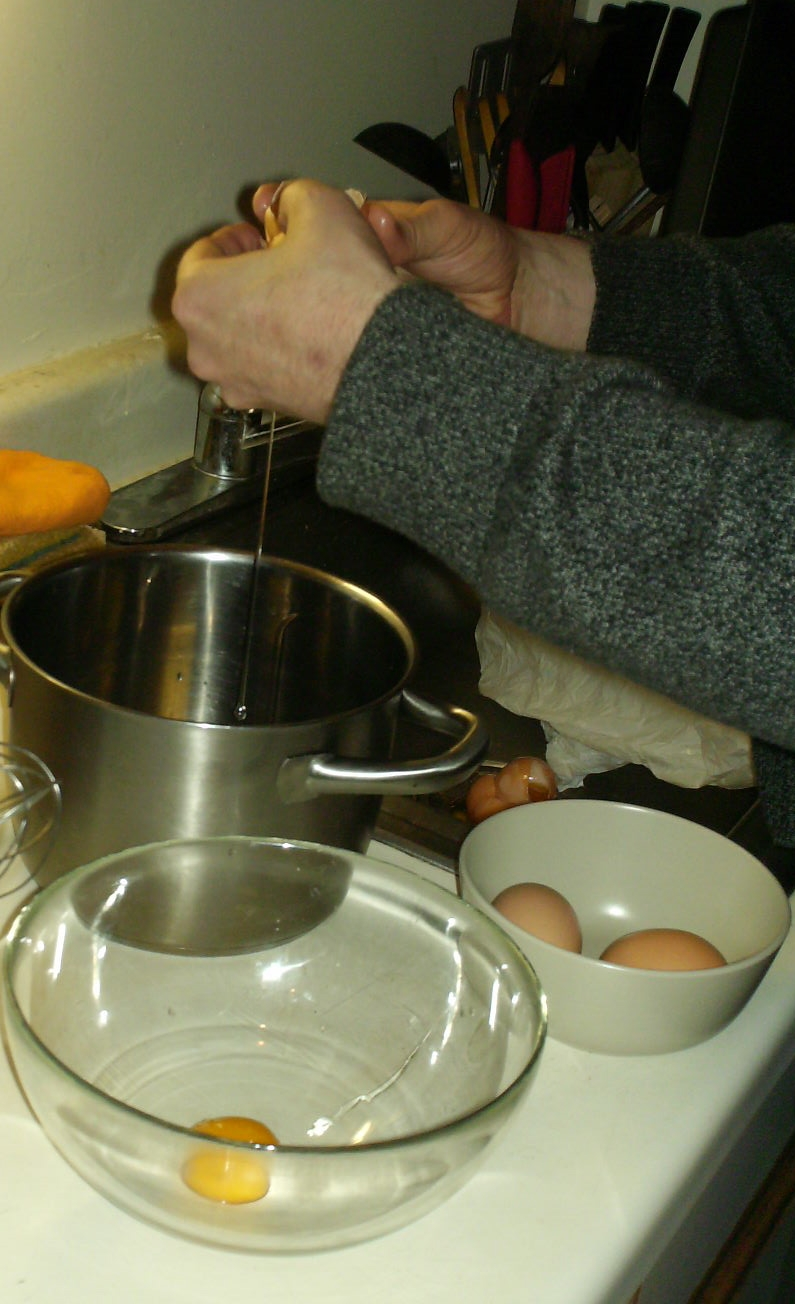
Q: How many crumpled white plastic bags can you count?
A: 1